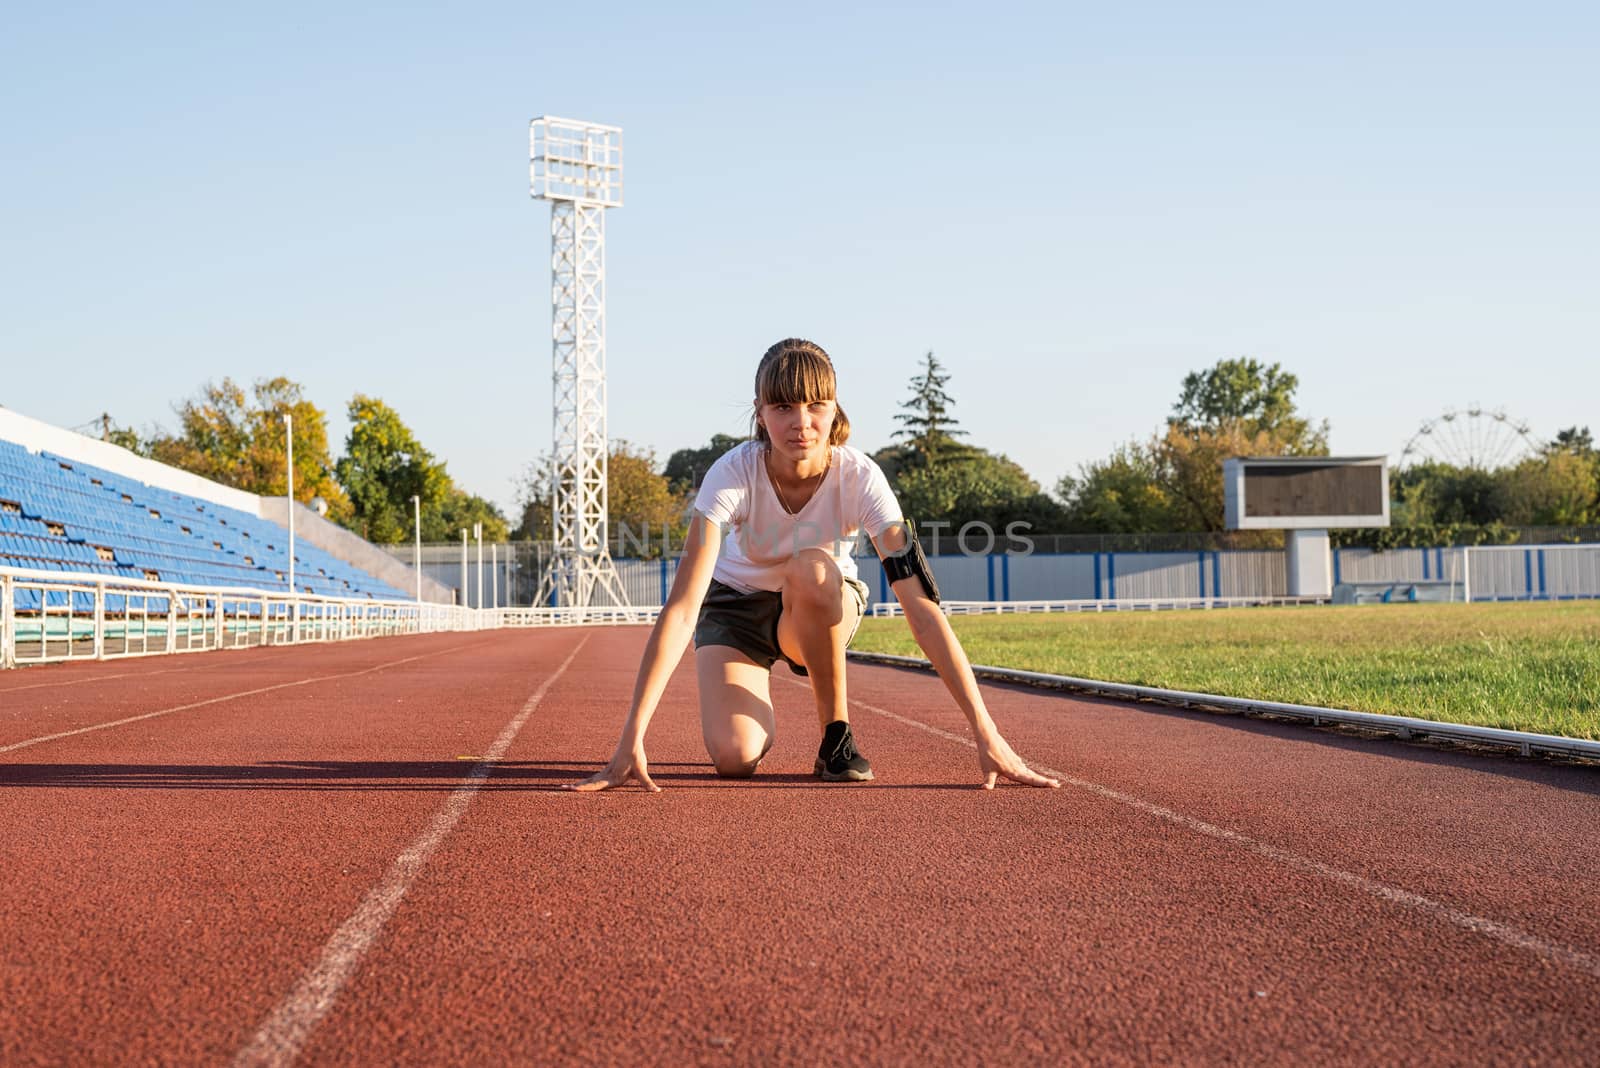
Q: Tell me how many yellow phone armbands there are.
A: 0